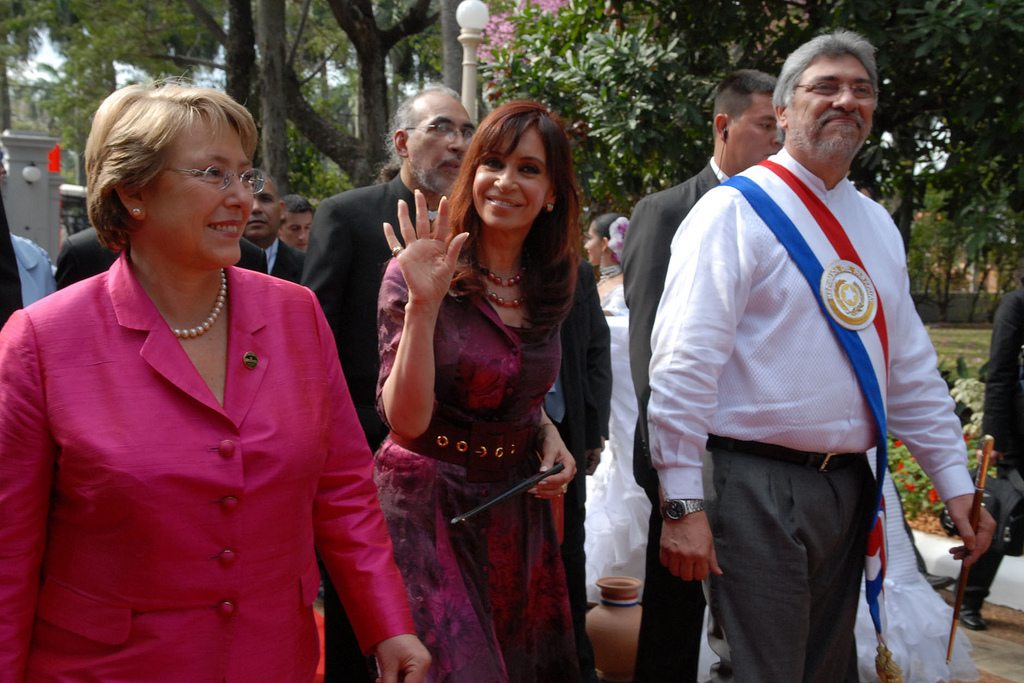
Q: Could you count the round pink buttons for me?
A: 4